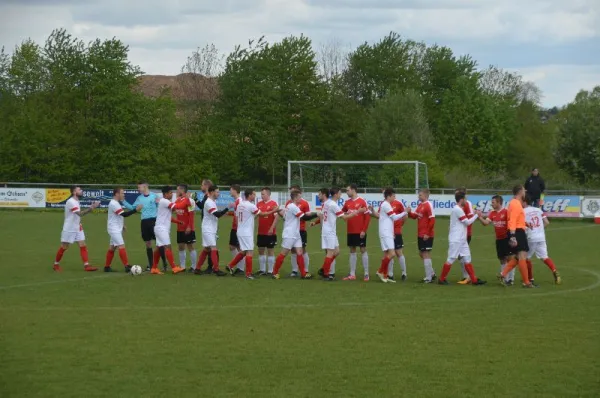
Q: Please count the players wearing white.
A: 10